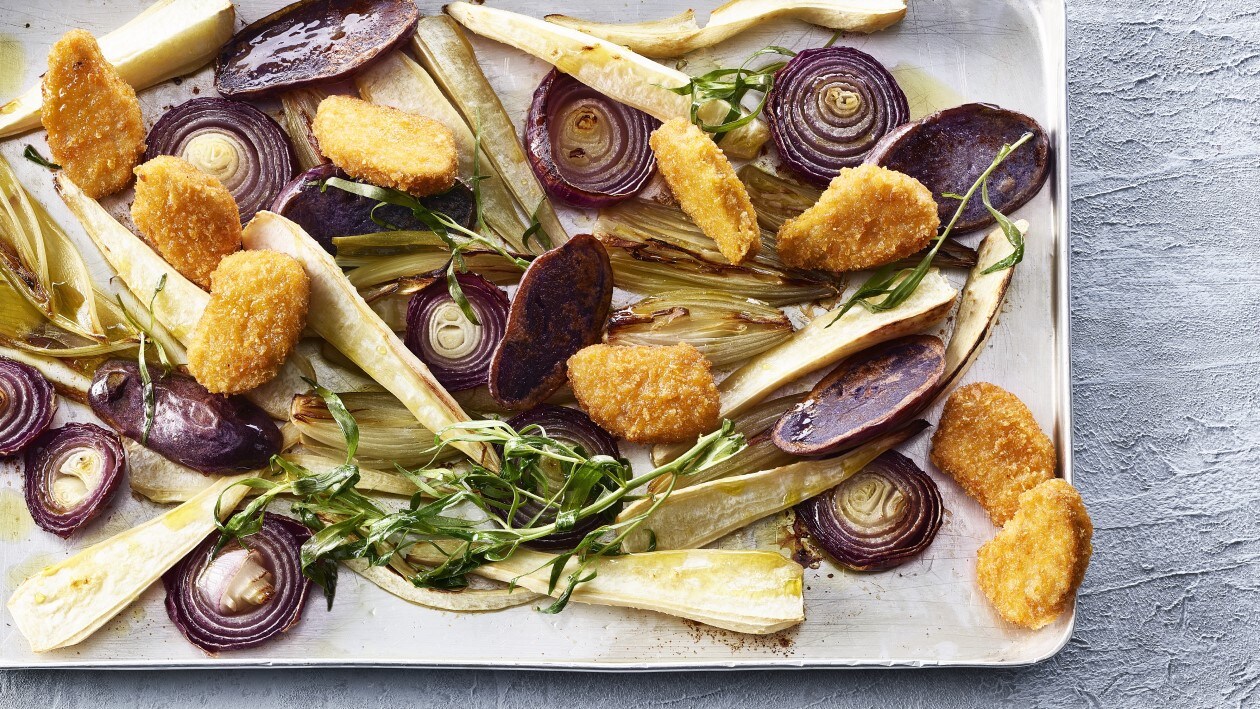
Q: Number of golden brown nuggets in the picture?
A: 9